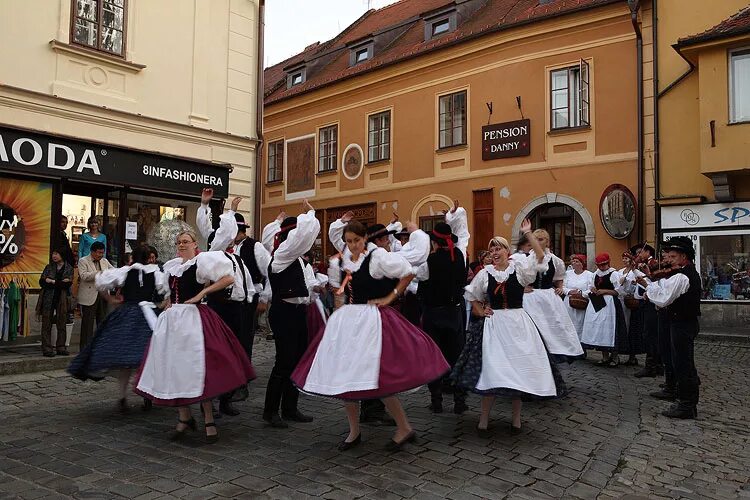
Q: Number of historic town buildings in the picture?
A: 3